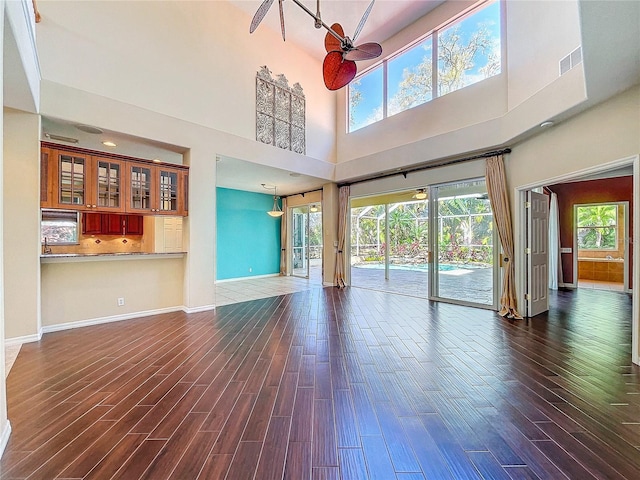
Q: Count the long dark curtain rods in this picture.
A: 2